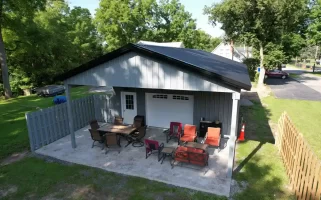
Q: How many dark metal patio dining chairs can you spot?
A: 6